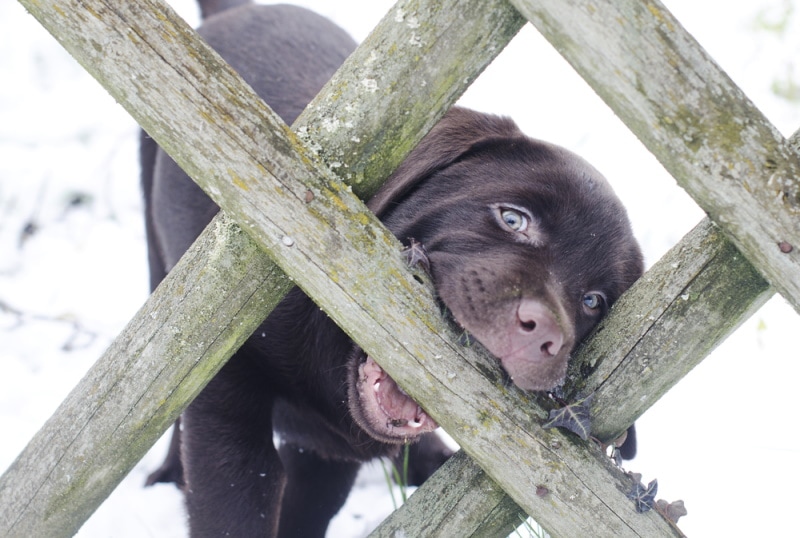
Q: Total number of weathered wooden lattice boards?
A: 4